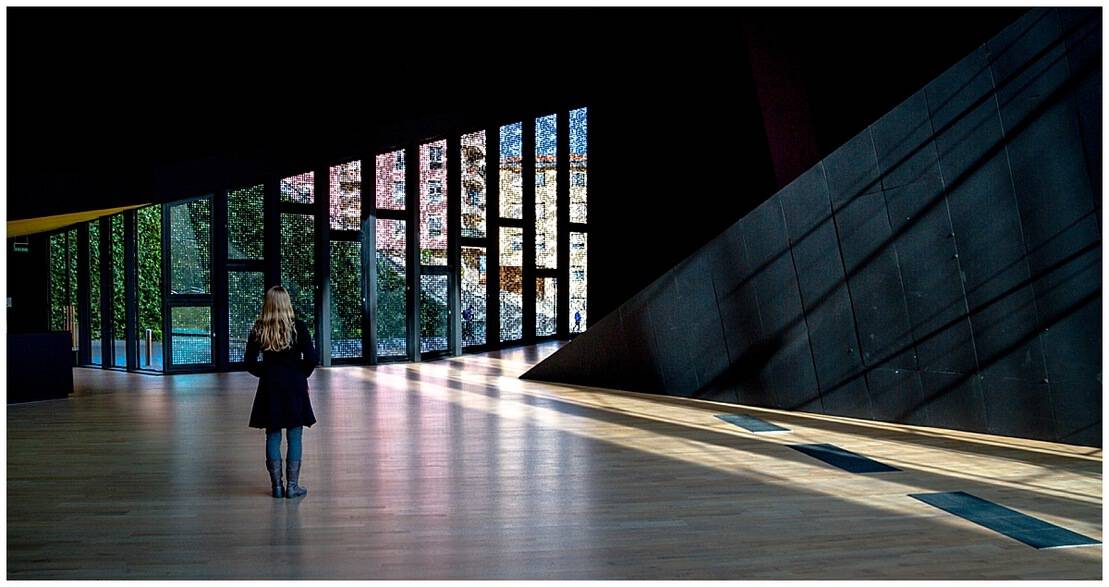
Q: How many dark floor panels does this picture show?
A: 3